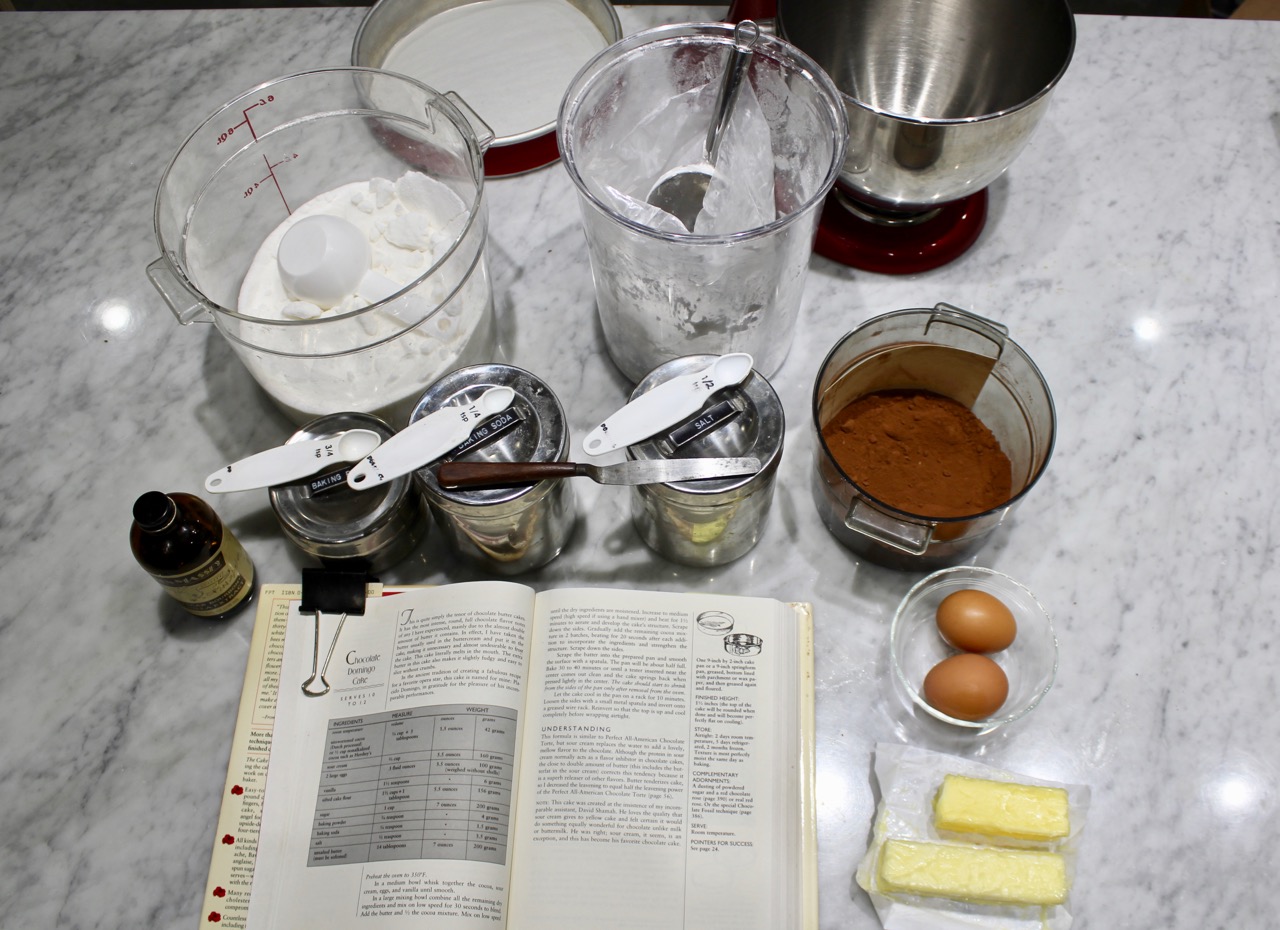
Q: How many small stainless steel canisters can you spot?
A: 3